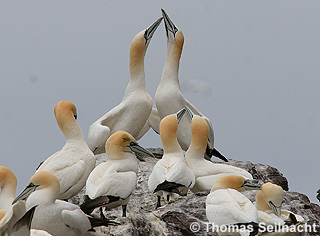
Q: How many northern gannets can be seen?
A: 10